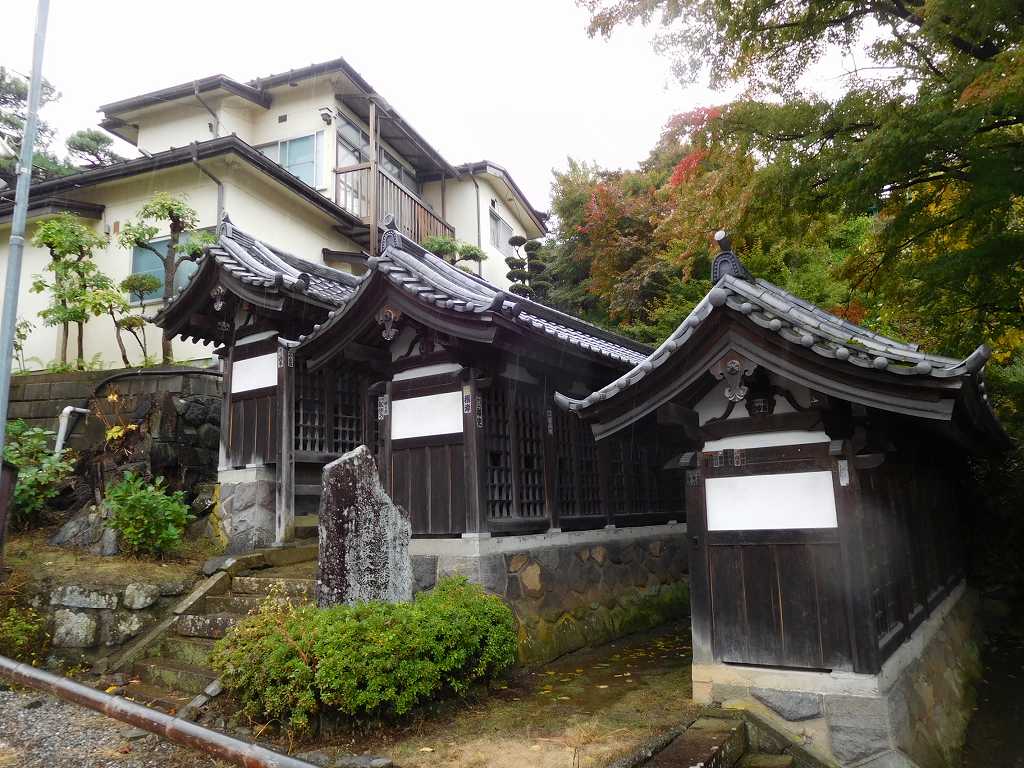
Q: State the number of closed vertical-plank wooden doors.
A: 3